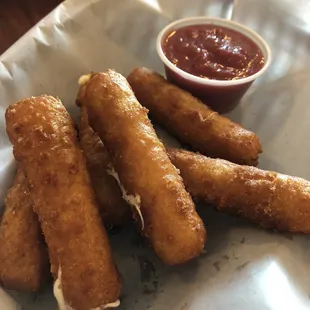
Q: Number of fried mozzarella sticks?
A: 6